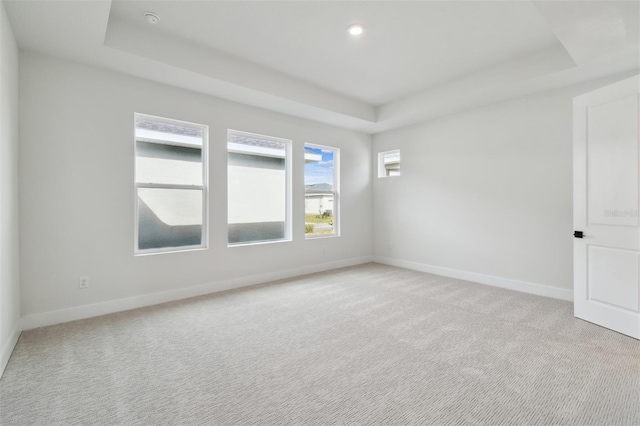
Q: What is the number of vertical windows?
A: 3